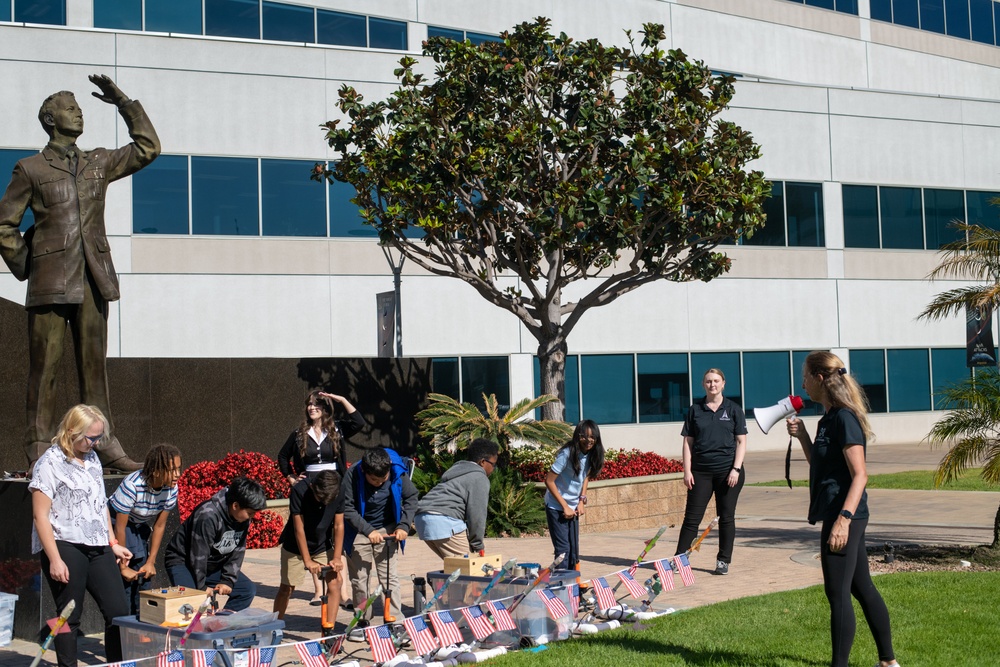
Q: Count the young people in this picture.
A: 6